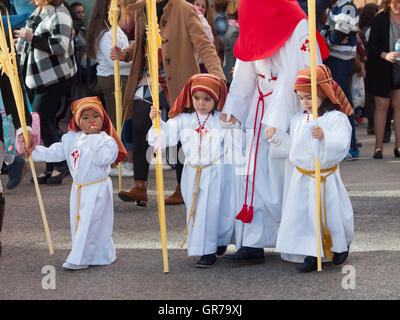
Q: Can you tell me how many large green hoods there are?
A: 0